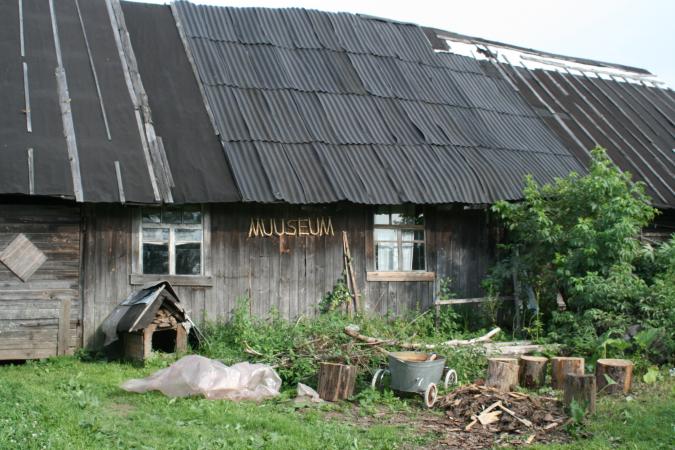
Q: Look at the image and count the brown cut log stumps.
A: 6